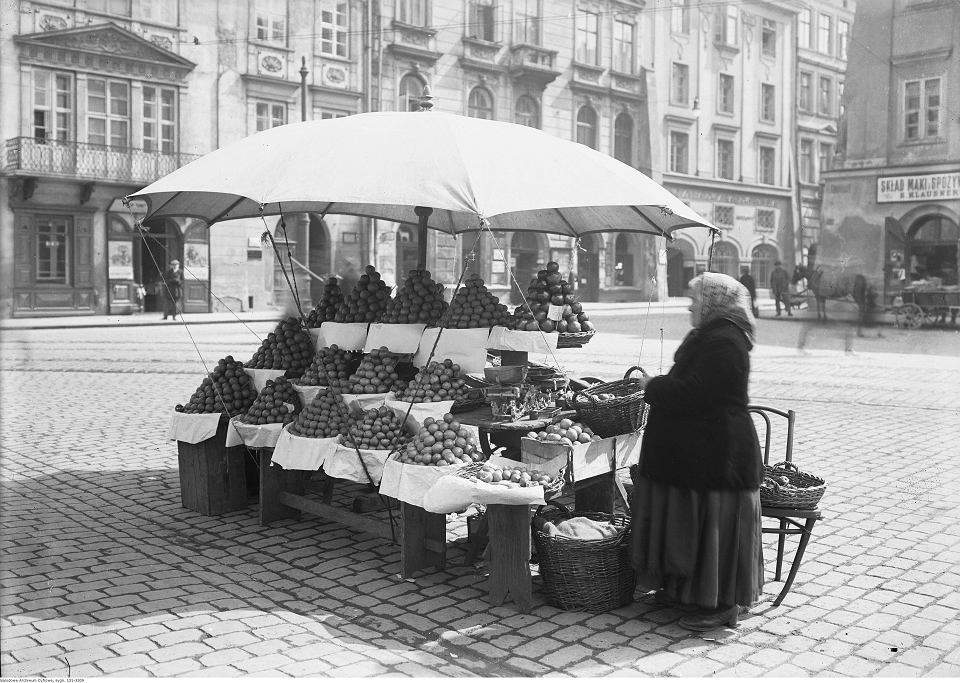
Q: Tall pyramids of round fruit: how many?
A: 14